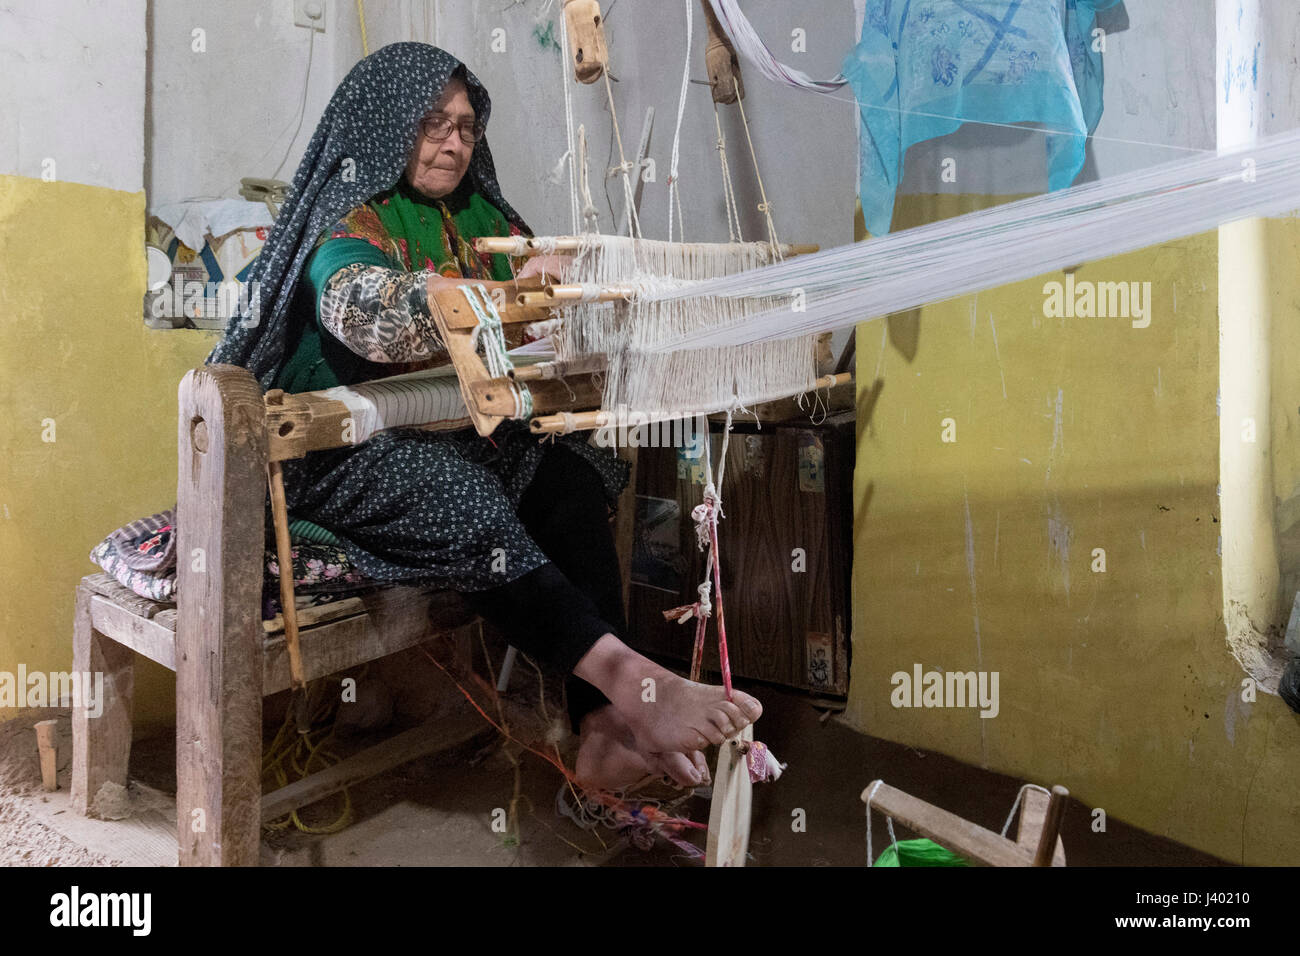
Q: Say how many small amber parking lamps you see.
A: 0